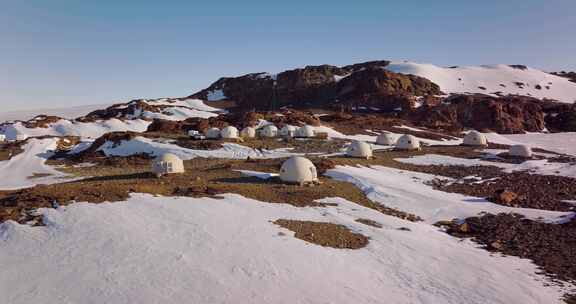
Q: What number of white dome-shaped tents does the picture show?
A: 13